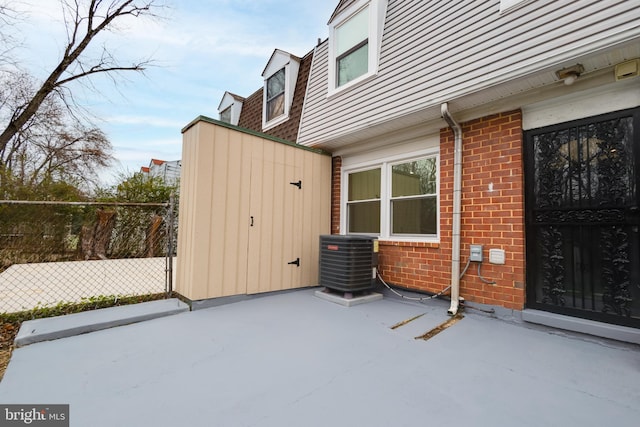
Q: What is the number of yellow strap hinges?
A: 0